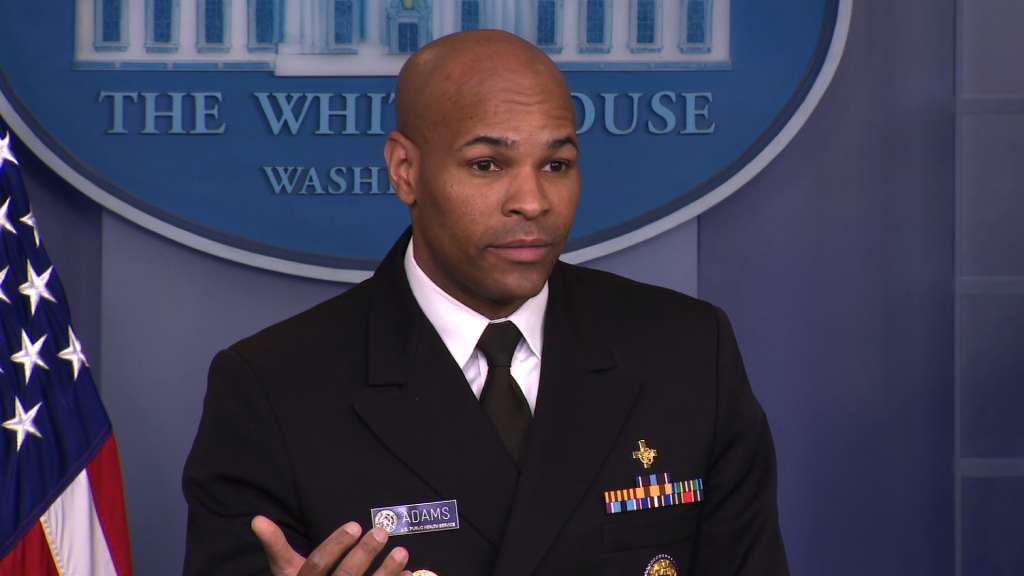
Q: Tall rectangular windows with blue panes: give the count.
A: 10